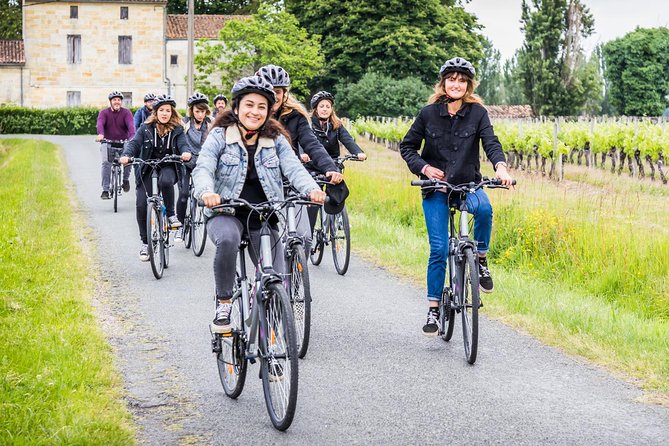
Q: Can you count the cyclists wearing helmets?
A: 9